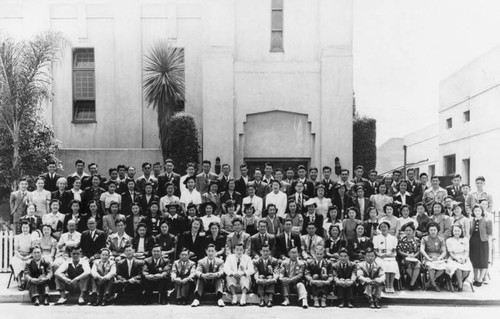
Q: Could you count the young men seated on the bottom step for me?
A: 13